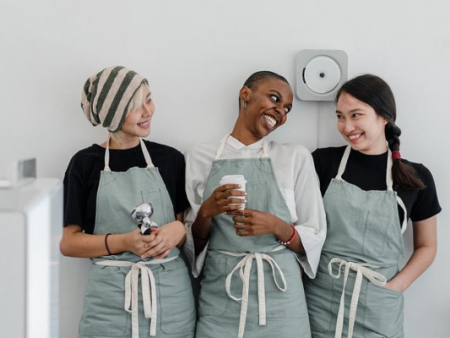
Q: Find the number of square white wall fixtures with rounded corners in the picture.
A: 1